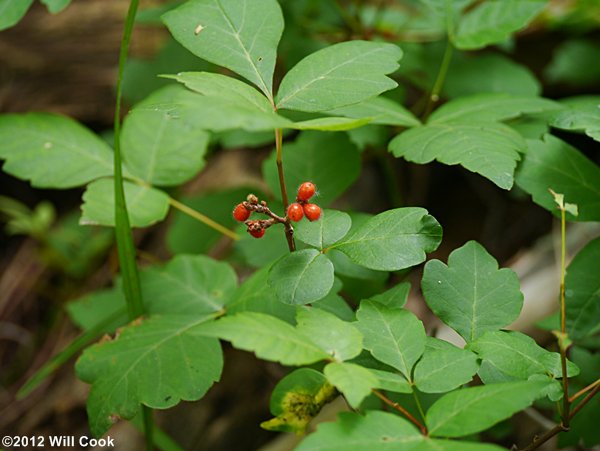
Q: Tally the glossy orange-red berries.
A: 5